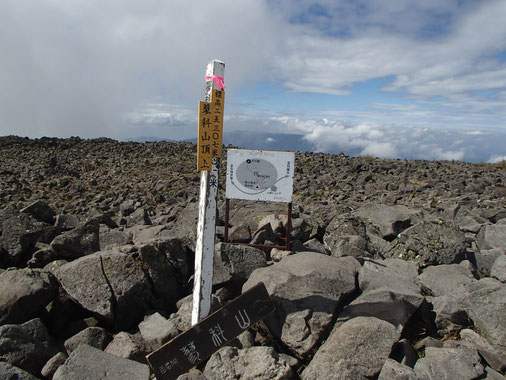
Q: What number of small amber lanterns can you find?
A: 0